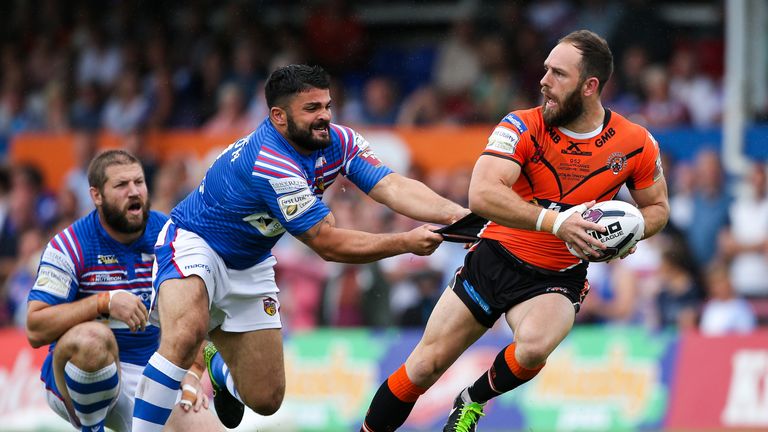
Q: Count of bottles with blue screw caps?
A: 0